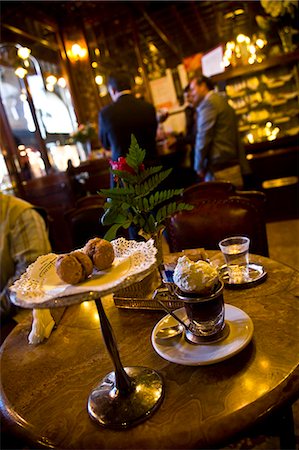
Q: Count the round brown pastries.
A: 2